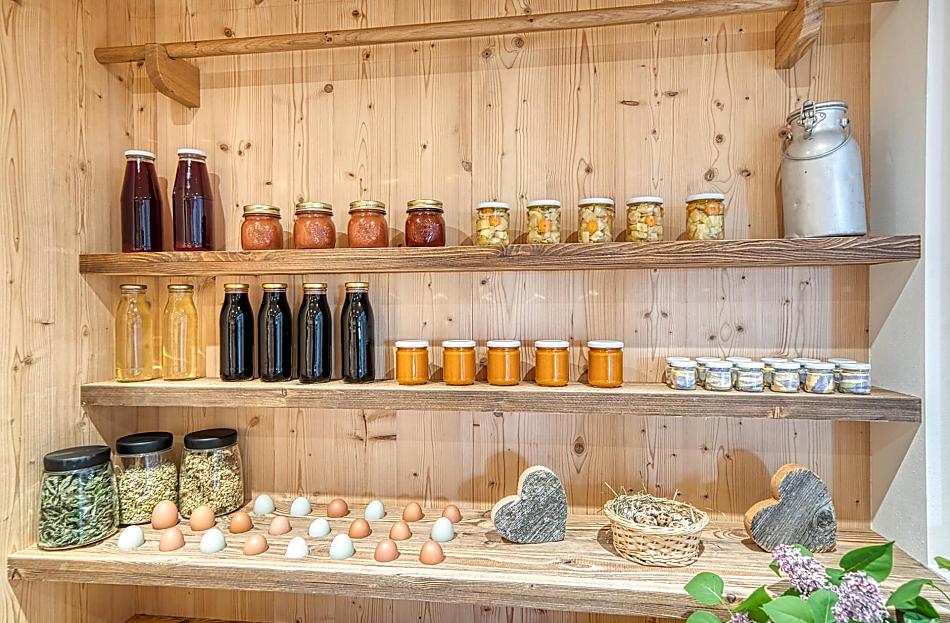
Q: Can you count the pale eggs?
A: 9